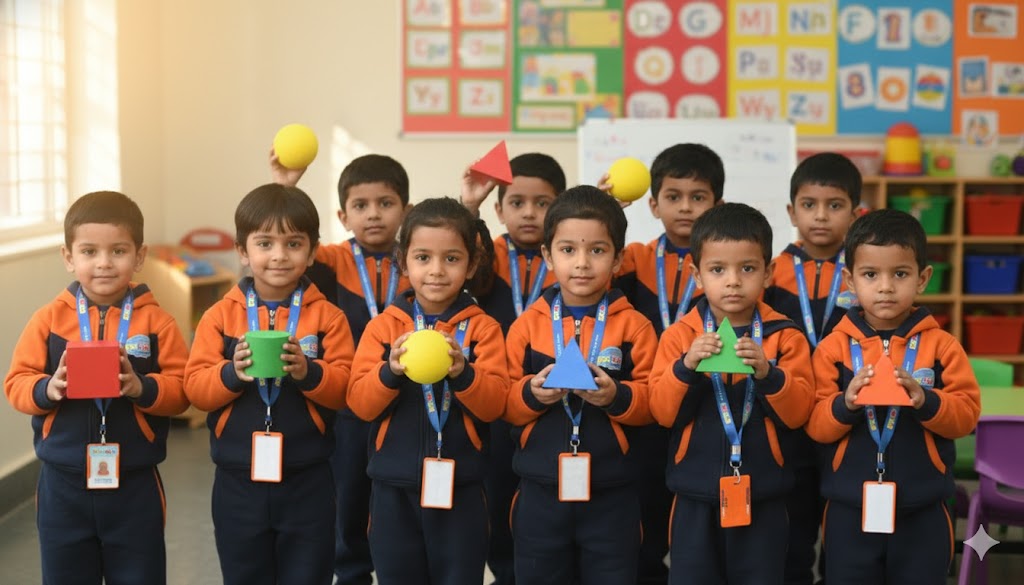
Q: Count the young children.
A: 10